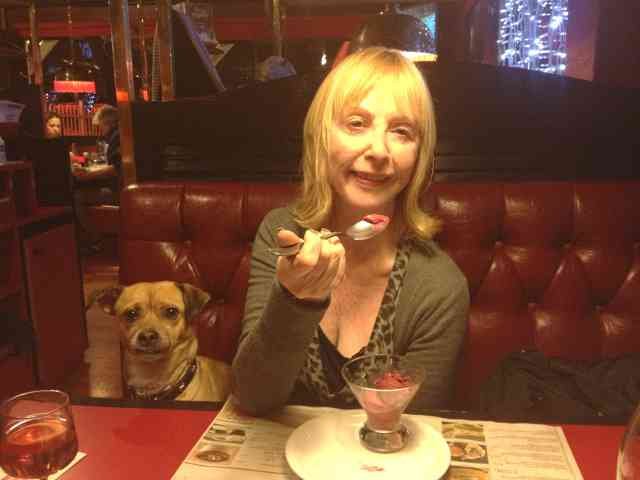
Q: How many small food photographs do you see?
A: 5